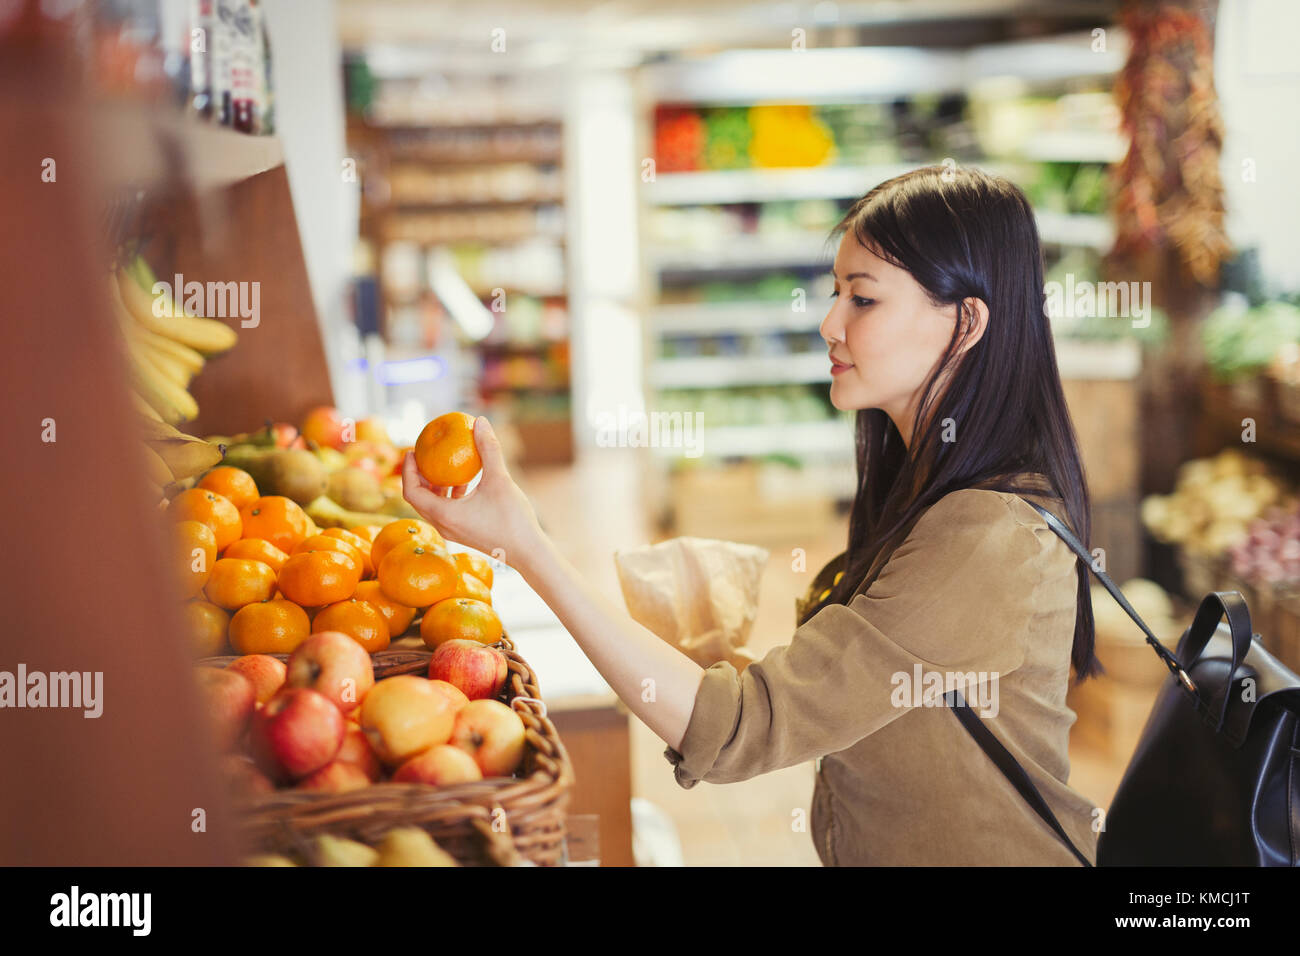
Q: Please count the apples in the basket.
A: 12